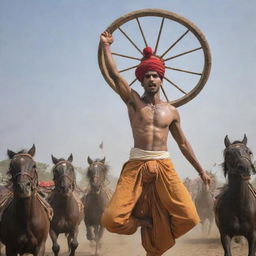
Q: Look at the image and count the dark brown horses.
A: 4